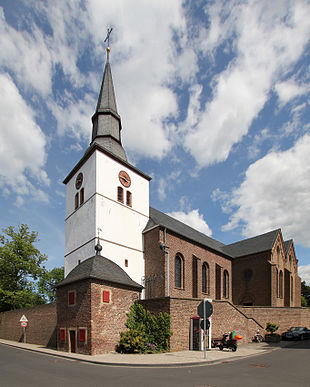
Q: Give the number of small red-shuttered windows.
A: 4